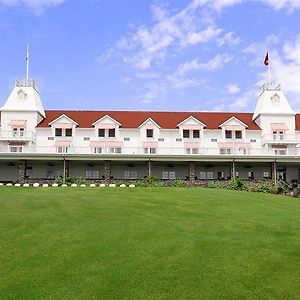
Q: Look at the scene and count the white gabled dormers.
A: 5